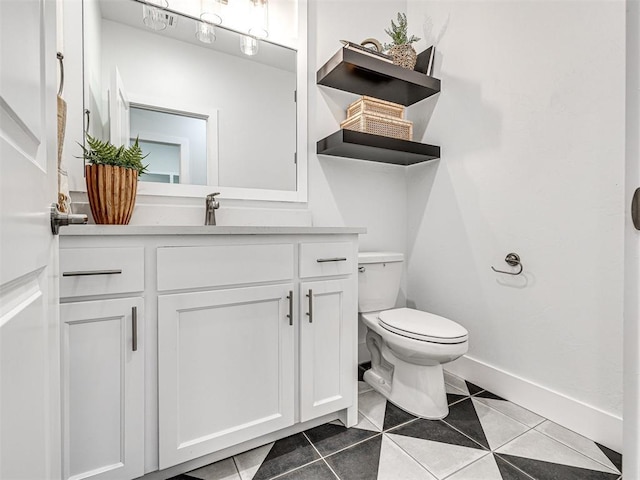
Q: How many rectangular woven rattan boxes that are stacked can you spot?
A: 2